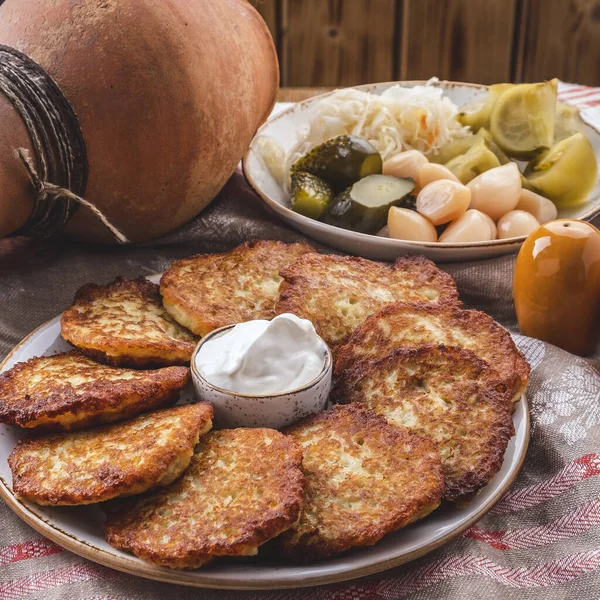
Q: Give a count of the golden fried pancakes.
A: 9